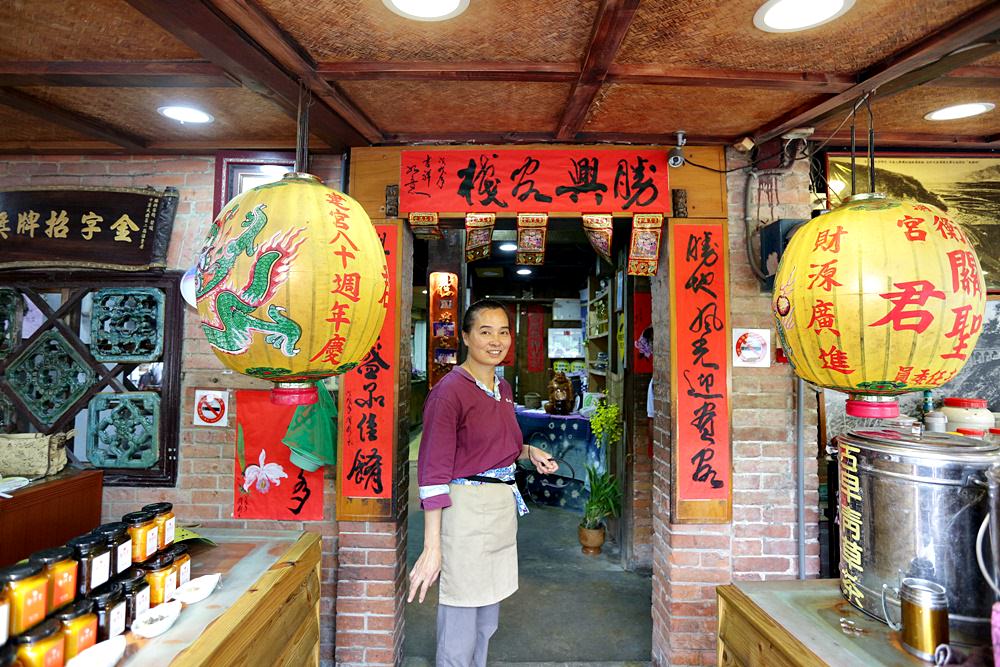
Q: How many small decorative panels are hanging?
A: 5